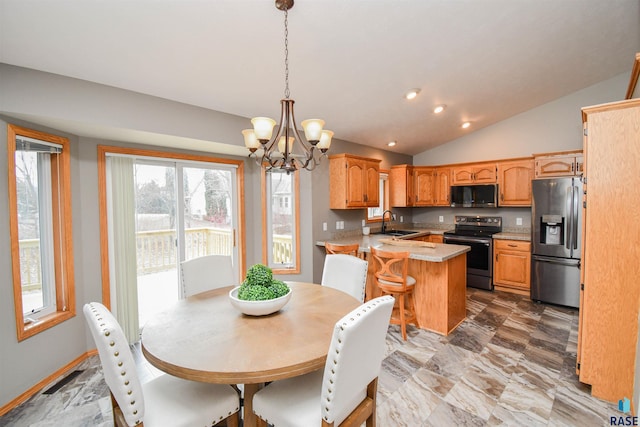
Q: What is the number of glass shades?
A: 5